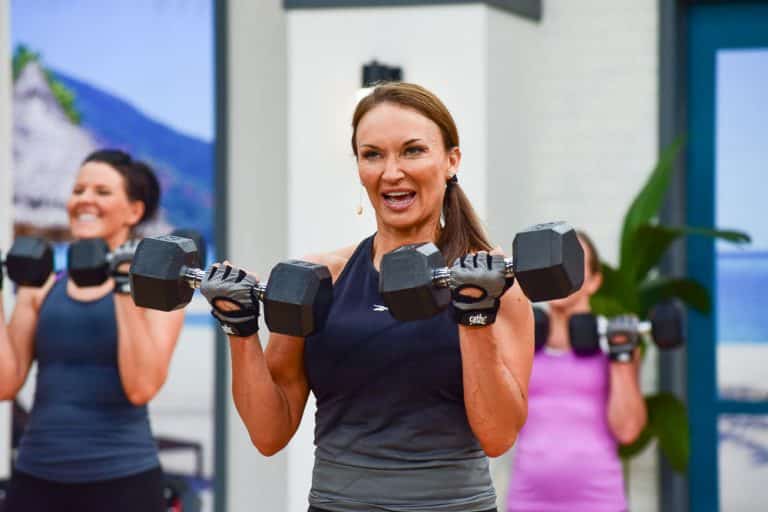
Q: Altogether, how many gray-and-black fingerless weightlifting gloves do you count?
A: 4